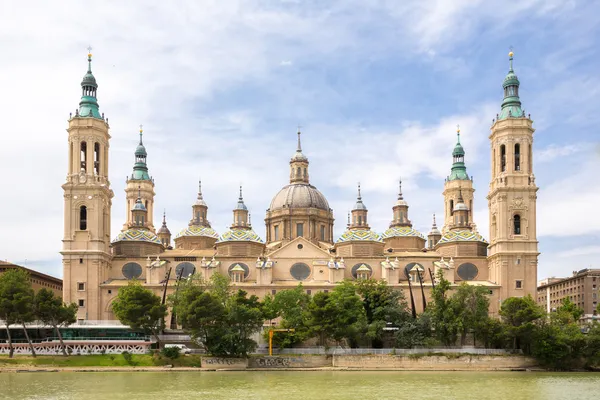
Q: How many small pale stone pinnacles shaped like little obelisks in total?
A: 12